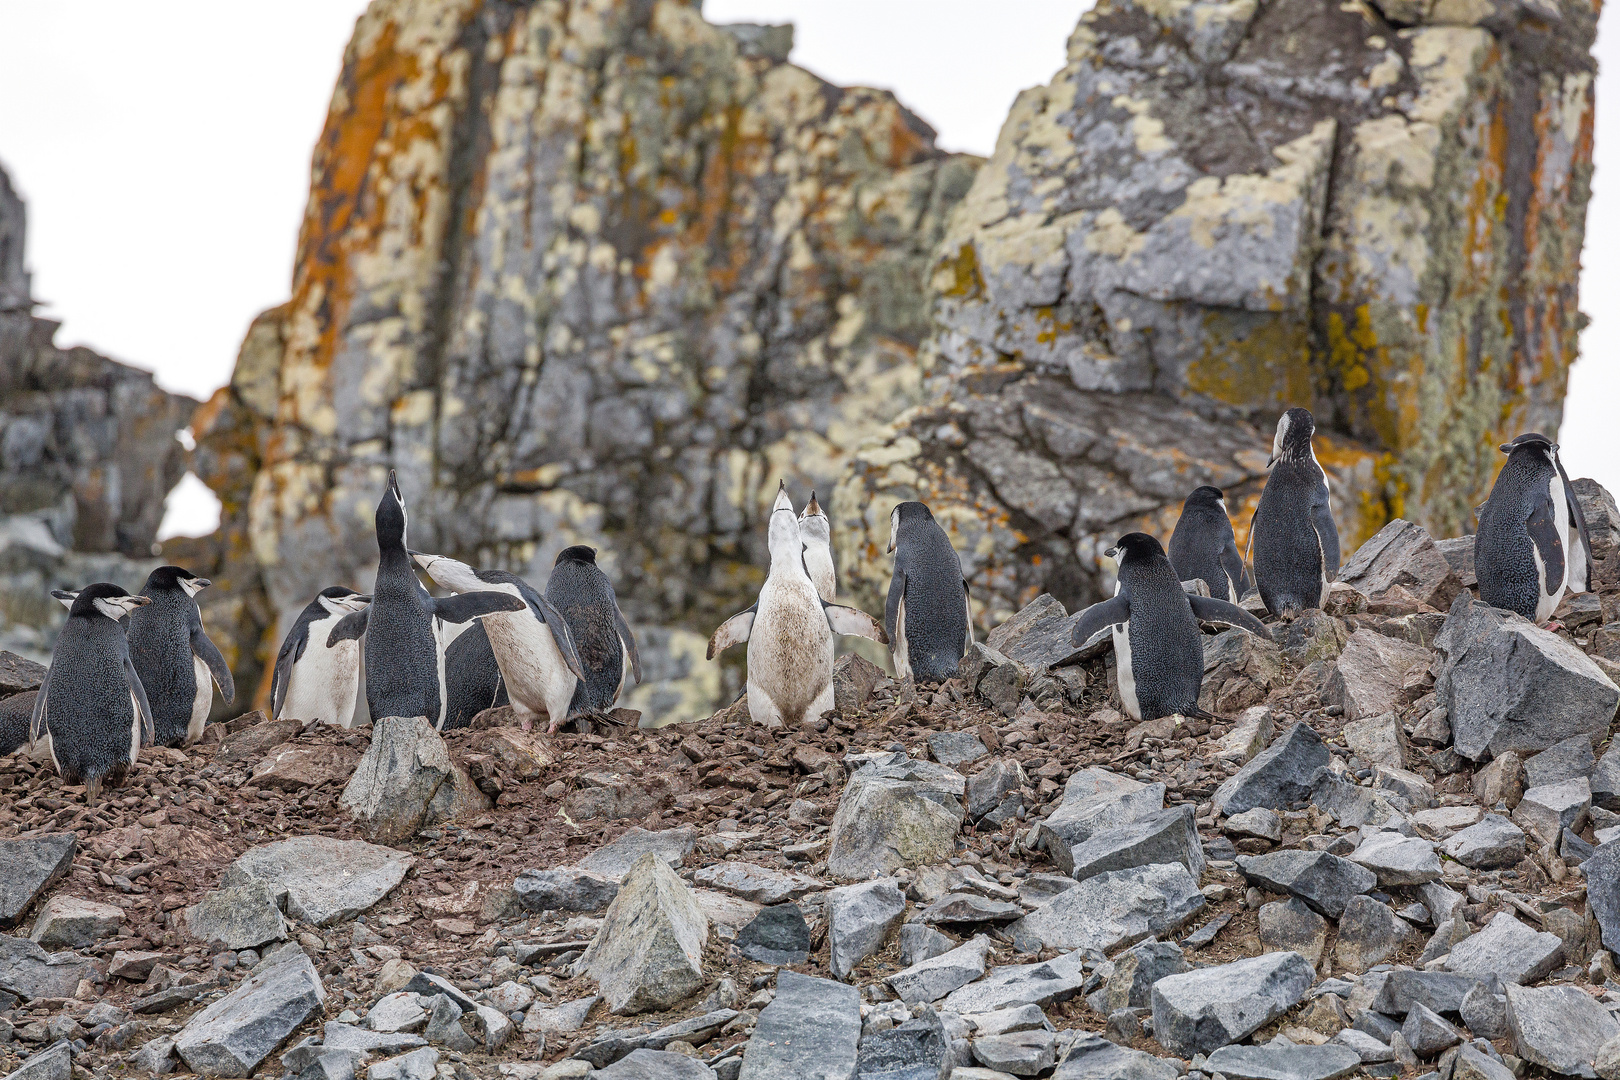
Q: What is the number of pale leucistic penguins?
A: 0